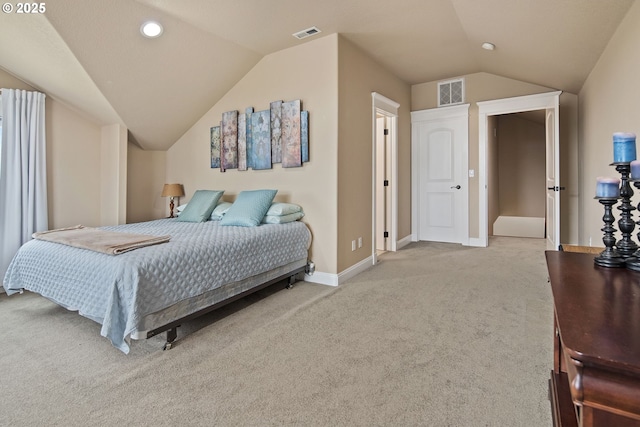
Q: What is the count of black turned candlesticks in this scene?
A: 3